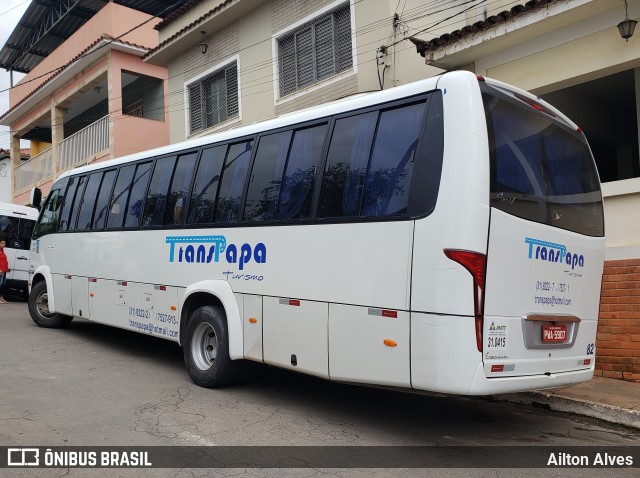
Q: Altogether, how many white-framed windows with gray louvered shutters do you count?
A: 2